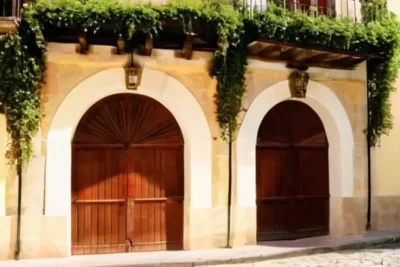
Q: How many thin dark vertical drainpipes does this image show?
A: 3